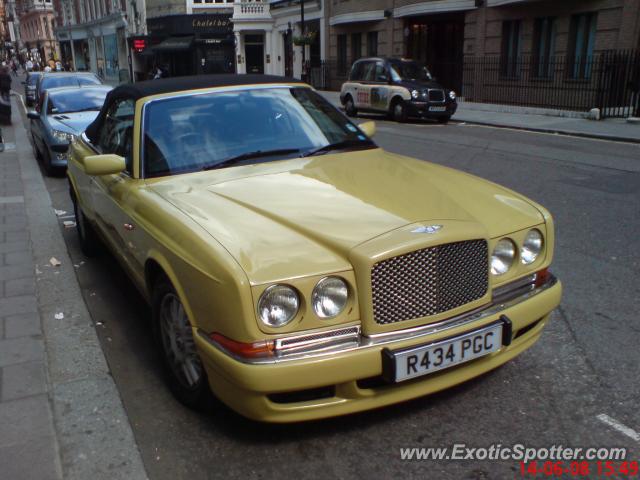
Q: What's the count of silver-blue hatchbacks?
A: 1